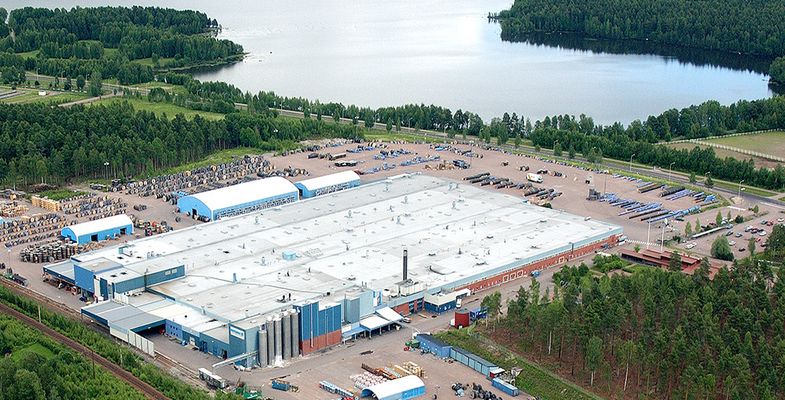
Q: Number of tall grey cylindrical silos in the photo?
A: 5